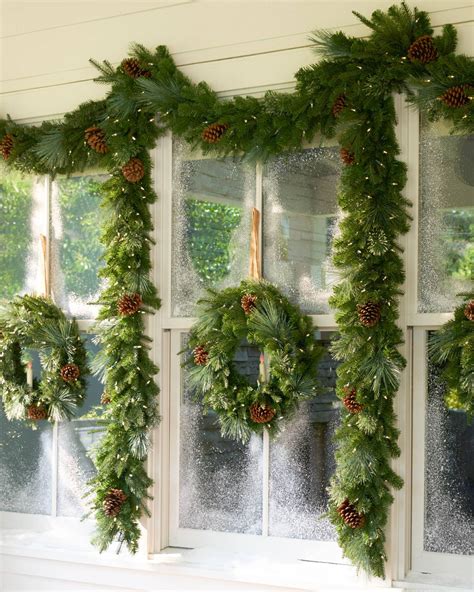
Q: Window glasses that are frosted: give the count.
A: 10